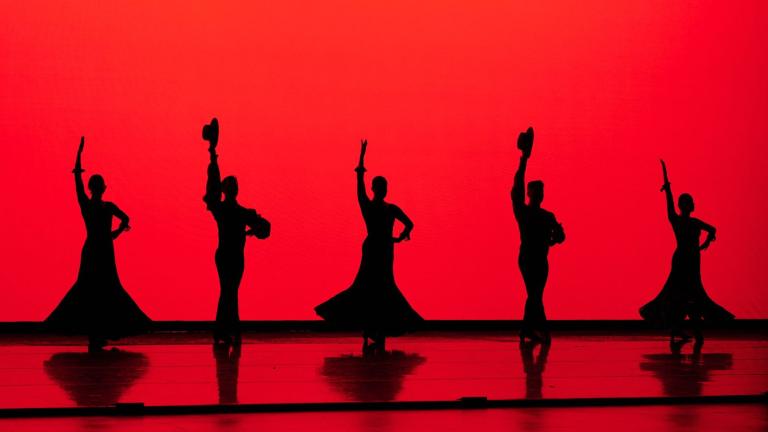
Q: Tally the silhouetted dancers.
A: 5